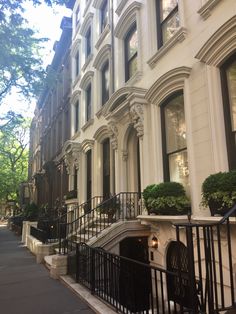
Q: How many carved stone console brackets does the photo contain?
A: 4